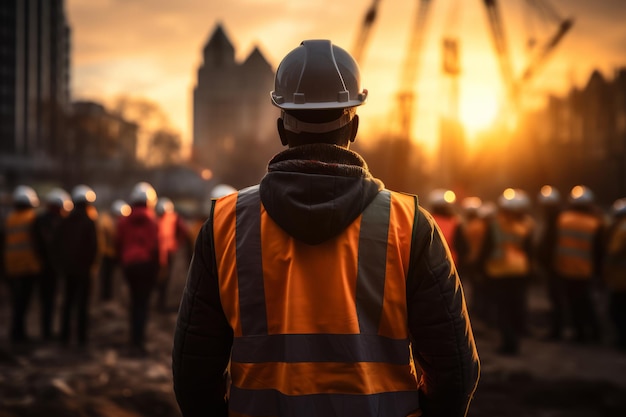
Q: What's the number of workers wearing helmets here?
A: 15